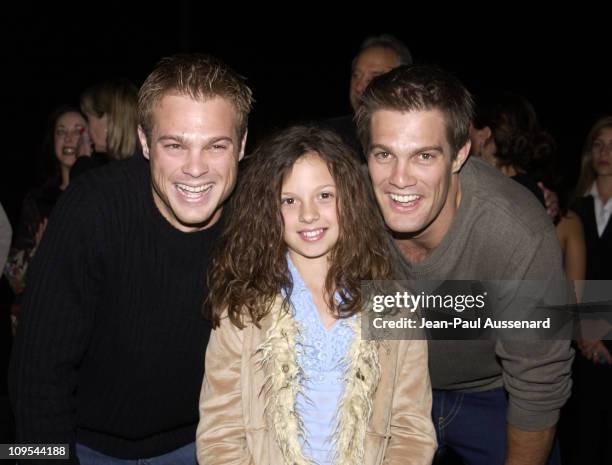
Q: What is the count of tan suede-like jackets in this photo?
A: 1